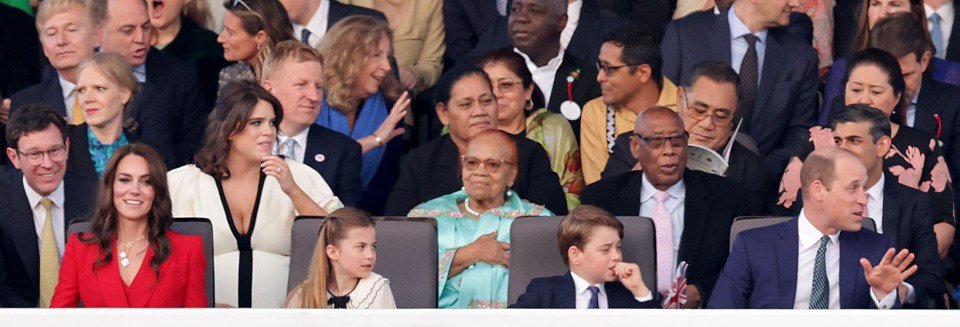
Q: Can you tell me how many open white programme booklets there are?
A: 1